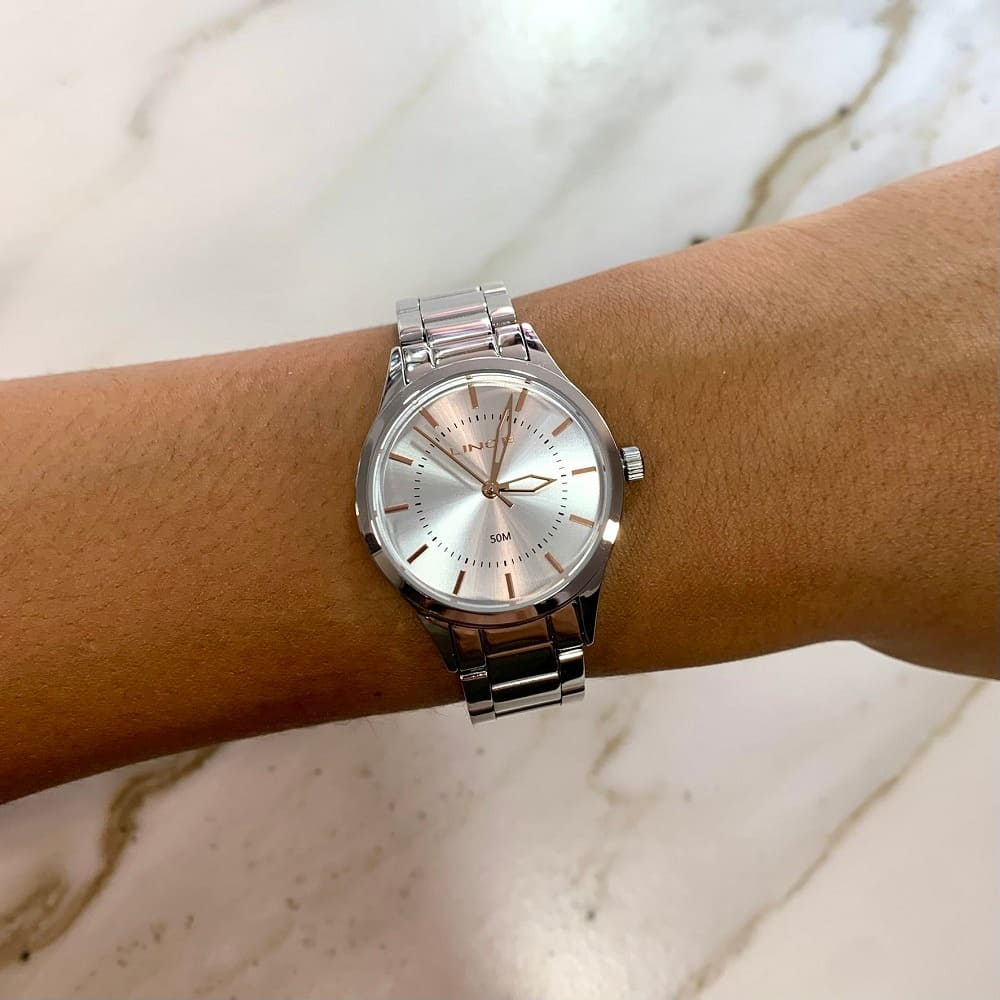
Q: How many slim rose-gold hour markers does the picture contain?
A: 12